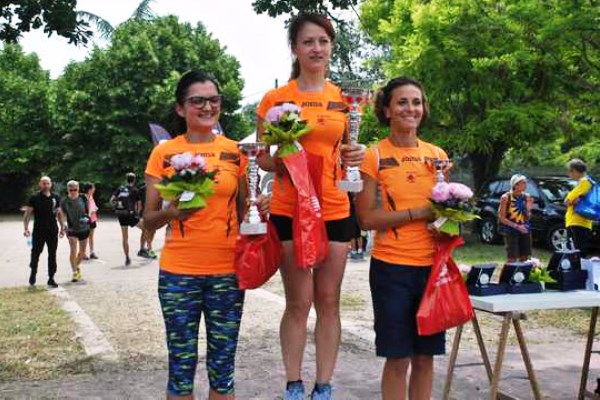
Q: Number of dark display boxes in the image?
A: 3